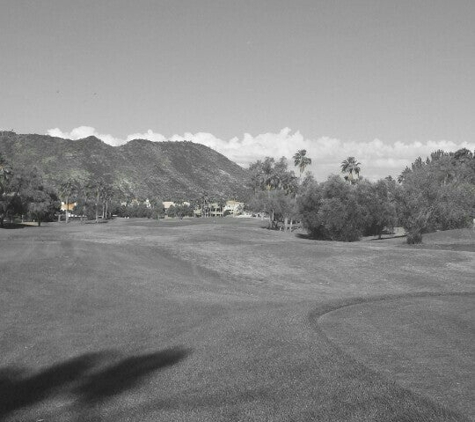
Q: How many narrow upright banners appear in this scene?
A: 0